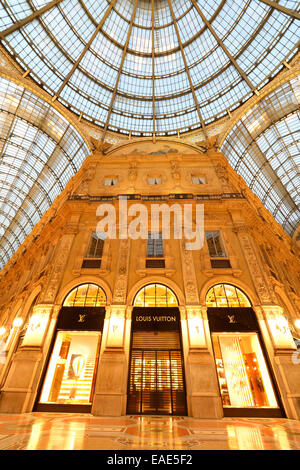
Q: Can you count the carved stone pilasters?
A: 4